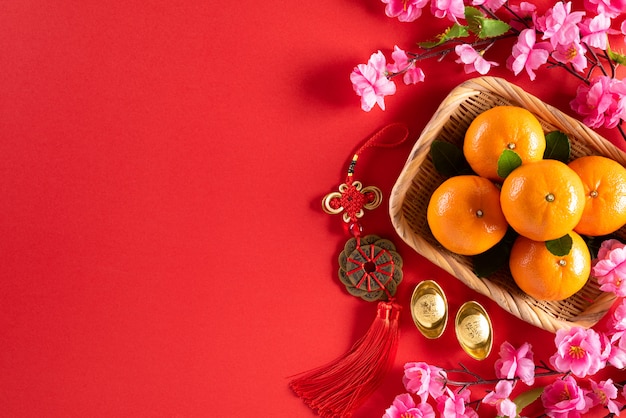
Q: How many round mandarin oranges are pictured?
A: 5